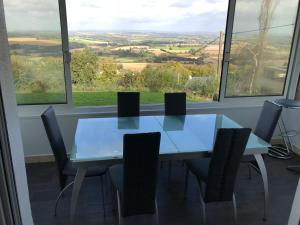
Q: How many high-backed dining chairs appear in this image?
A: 6